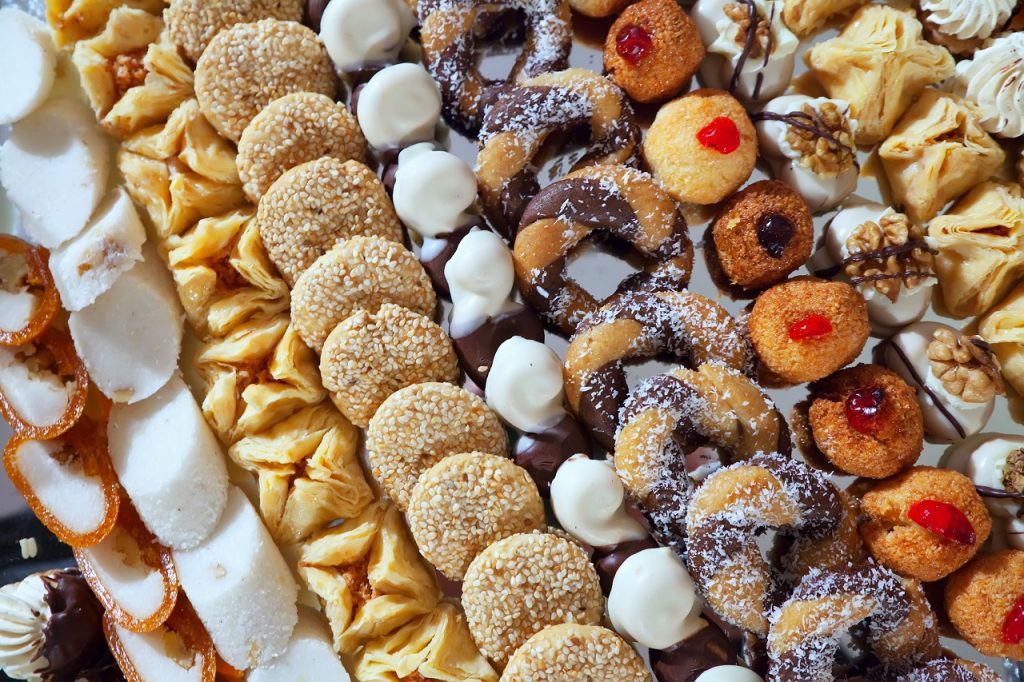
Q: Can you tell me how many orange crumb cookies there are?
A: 8